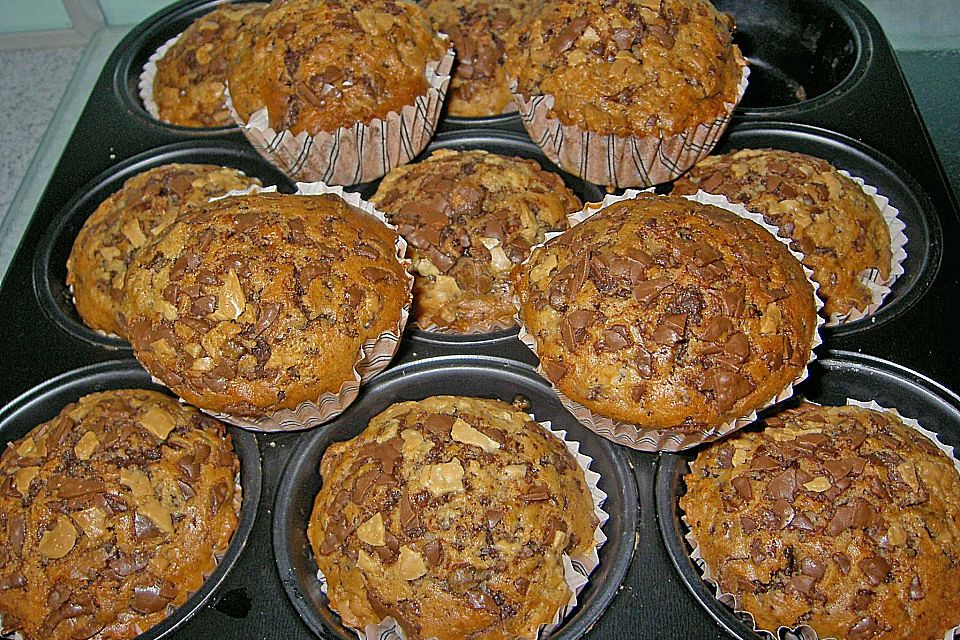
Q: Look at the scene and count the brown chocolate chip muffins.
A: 12